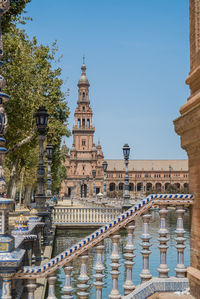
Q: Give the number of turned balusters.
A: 10